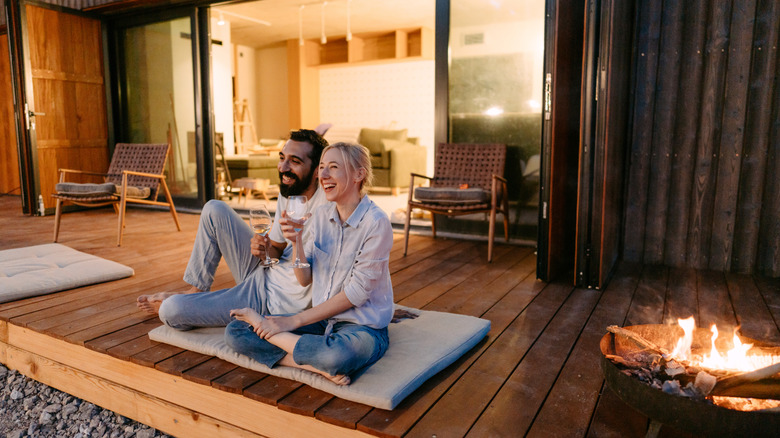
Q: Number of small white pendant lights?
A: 3